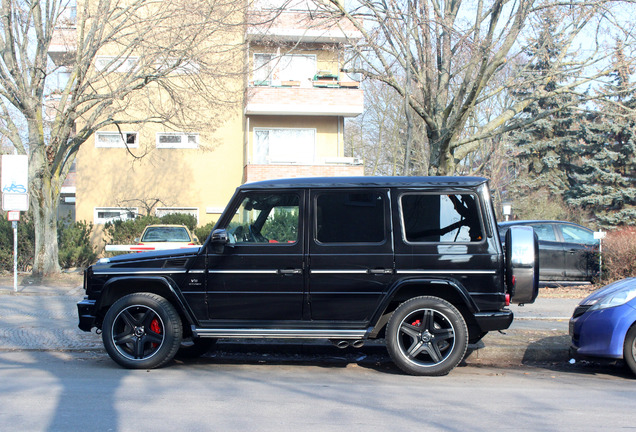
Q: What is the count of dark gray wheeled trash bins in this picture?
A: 0